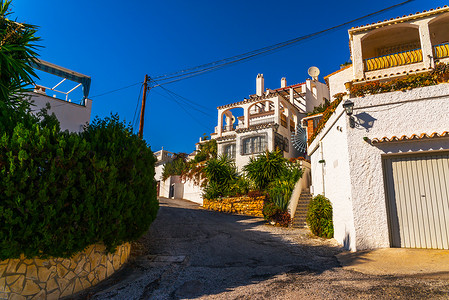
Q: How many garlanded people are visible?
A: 0